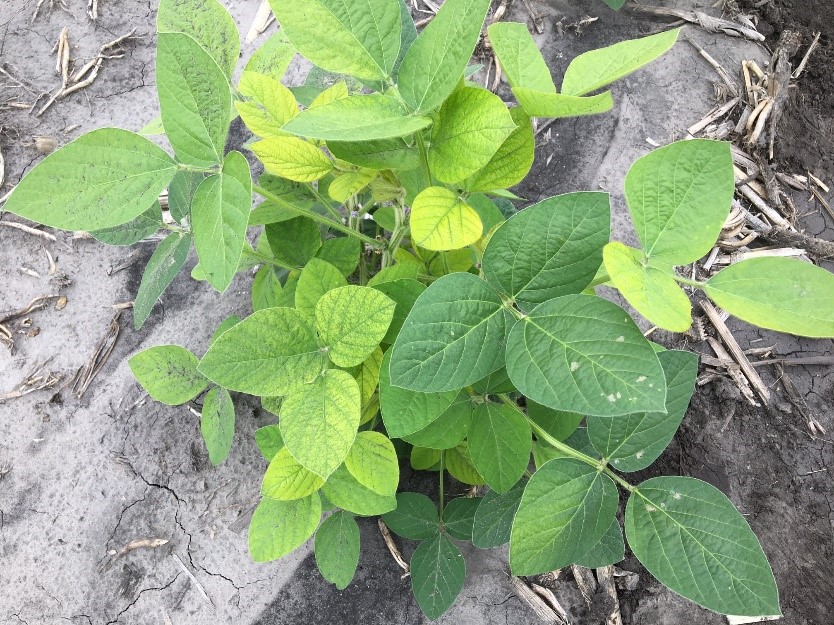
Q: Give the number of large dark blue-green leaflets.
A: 6